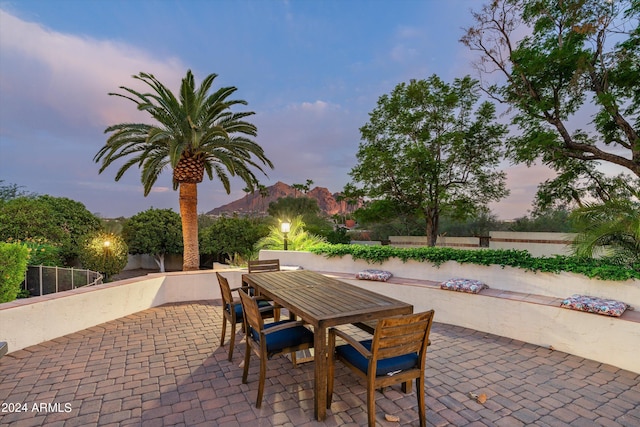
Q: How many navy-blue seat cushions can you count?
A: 3